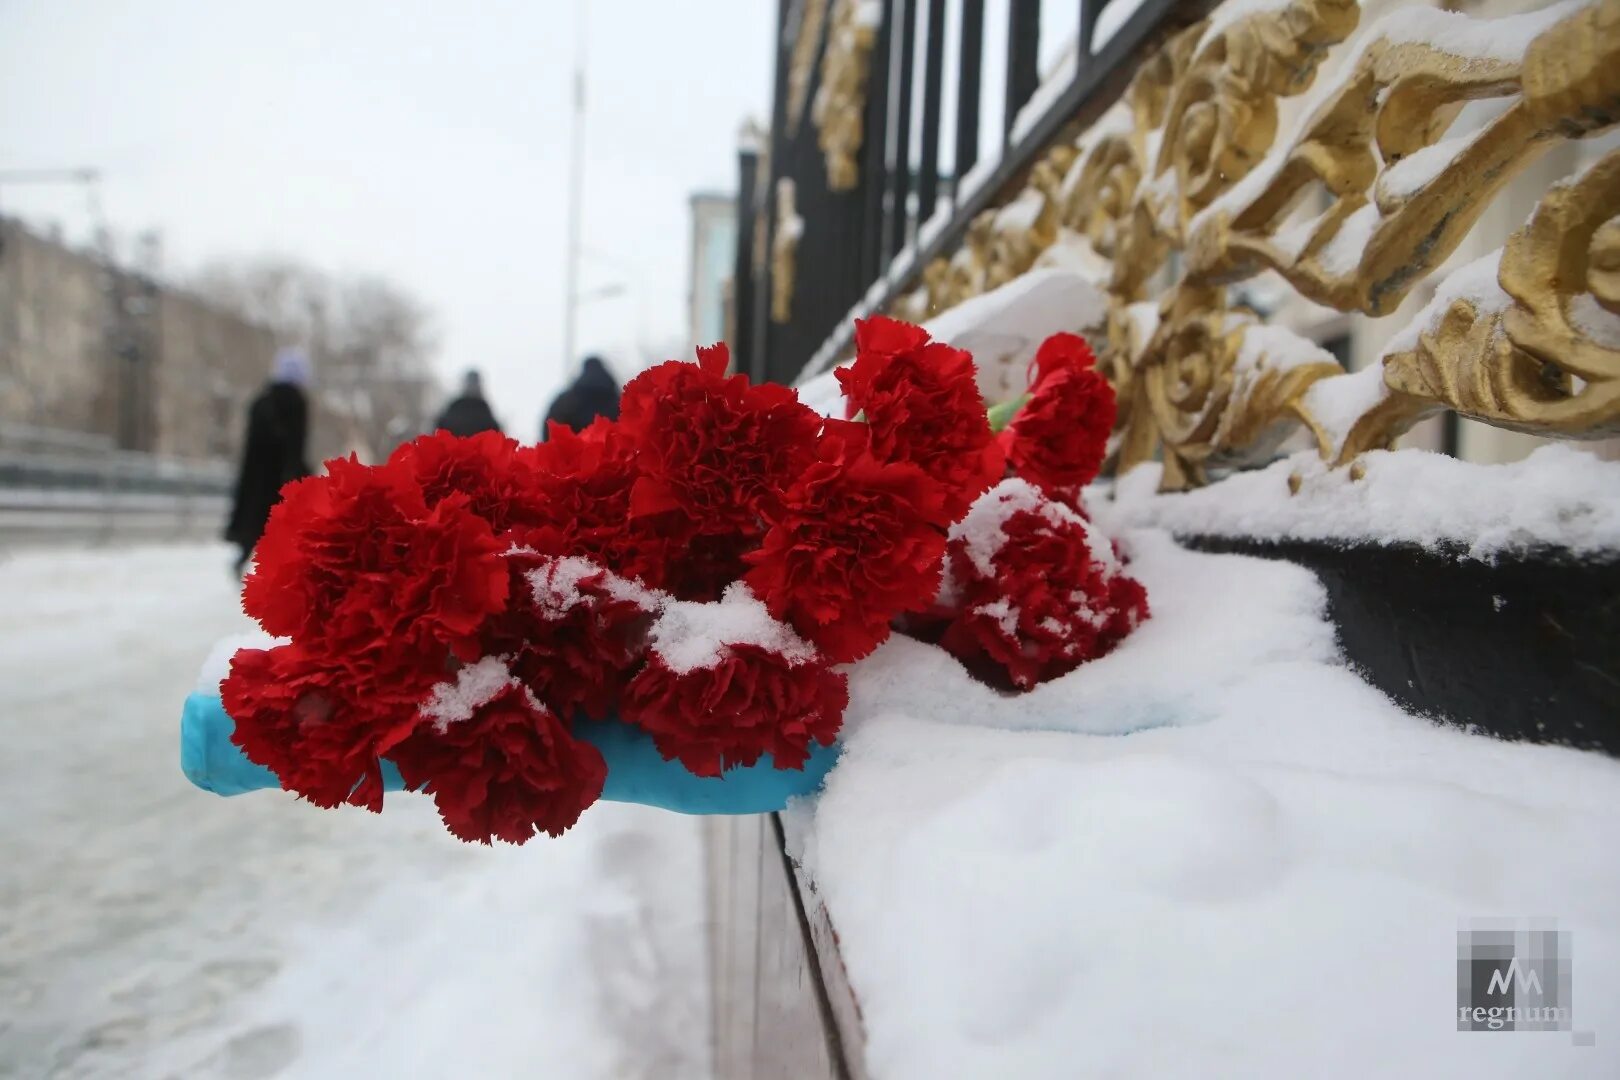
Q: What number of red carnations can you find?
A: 12